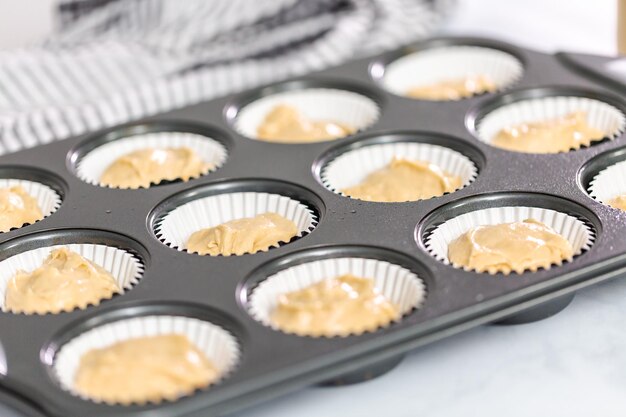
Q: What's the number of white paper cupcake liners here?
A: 12